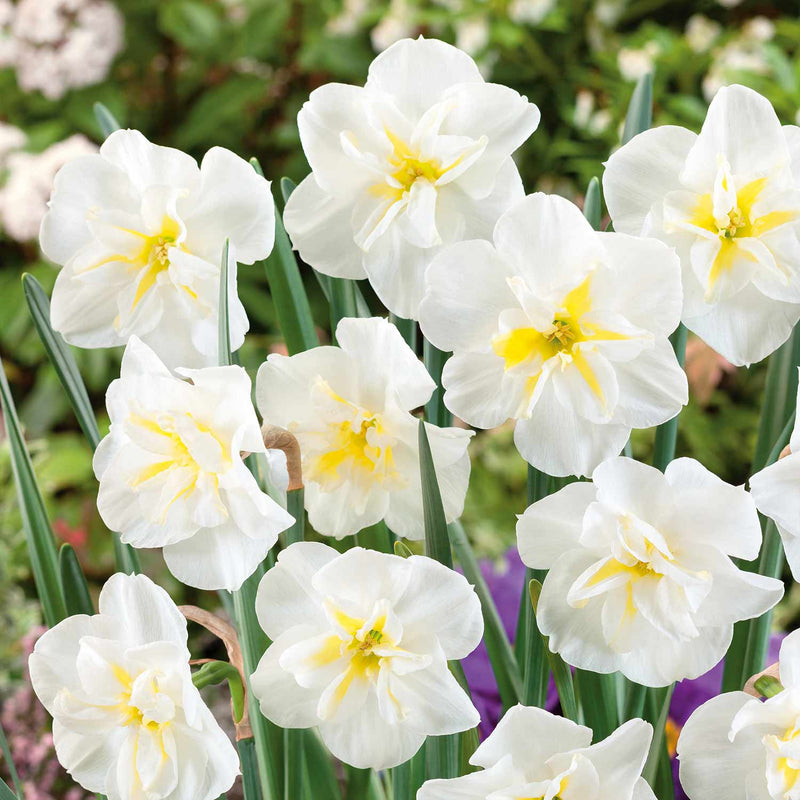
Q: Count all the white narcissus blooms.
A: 12